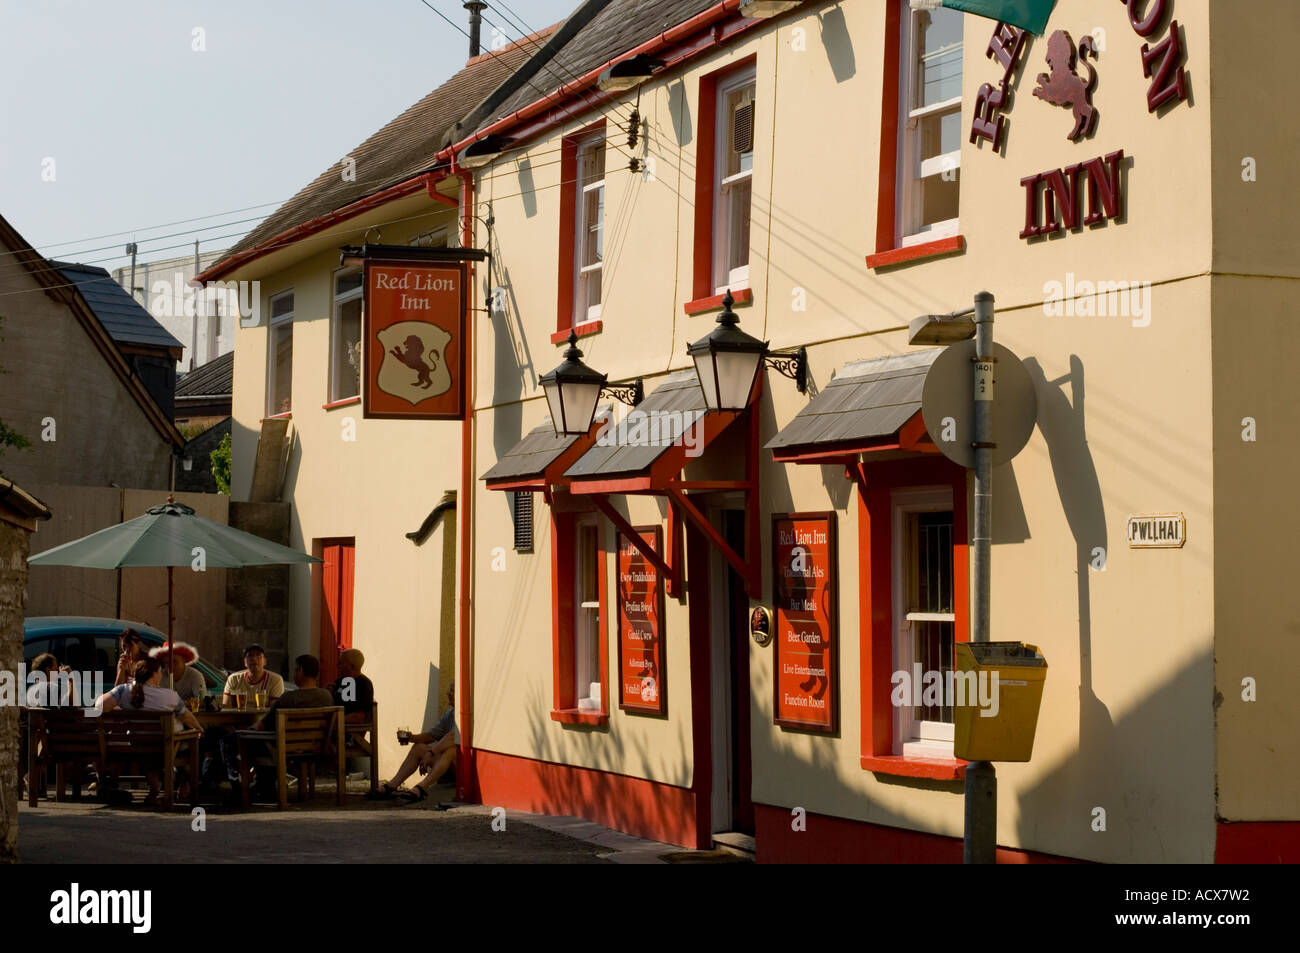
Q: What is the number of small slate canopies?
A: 3